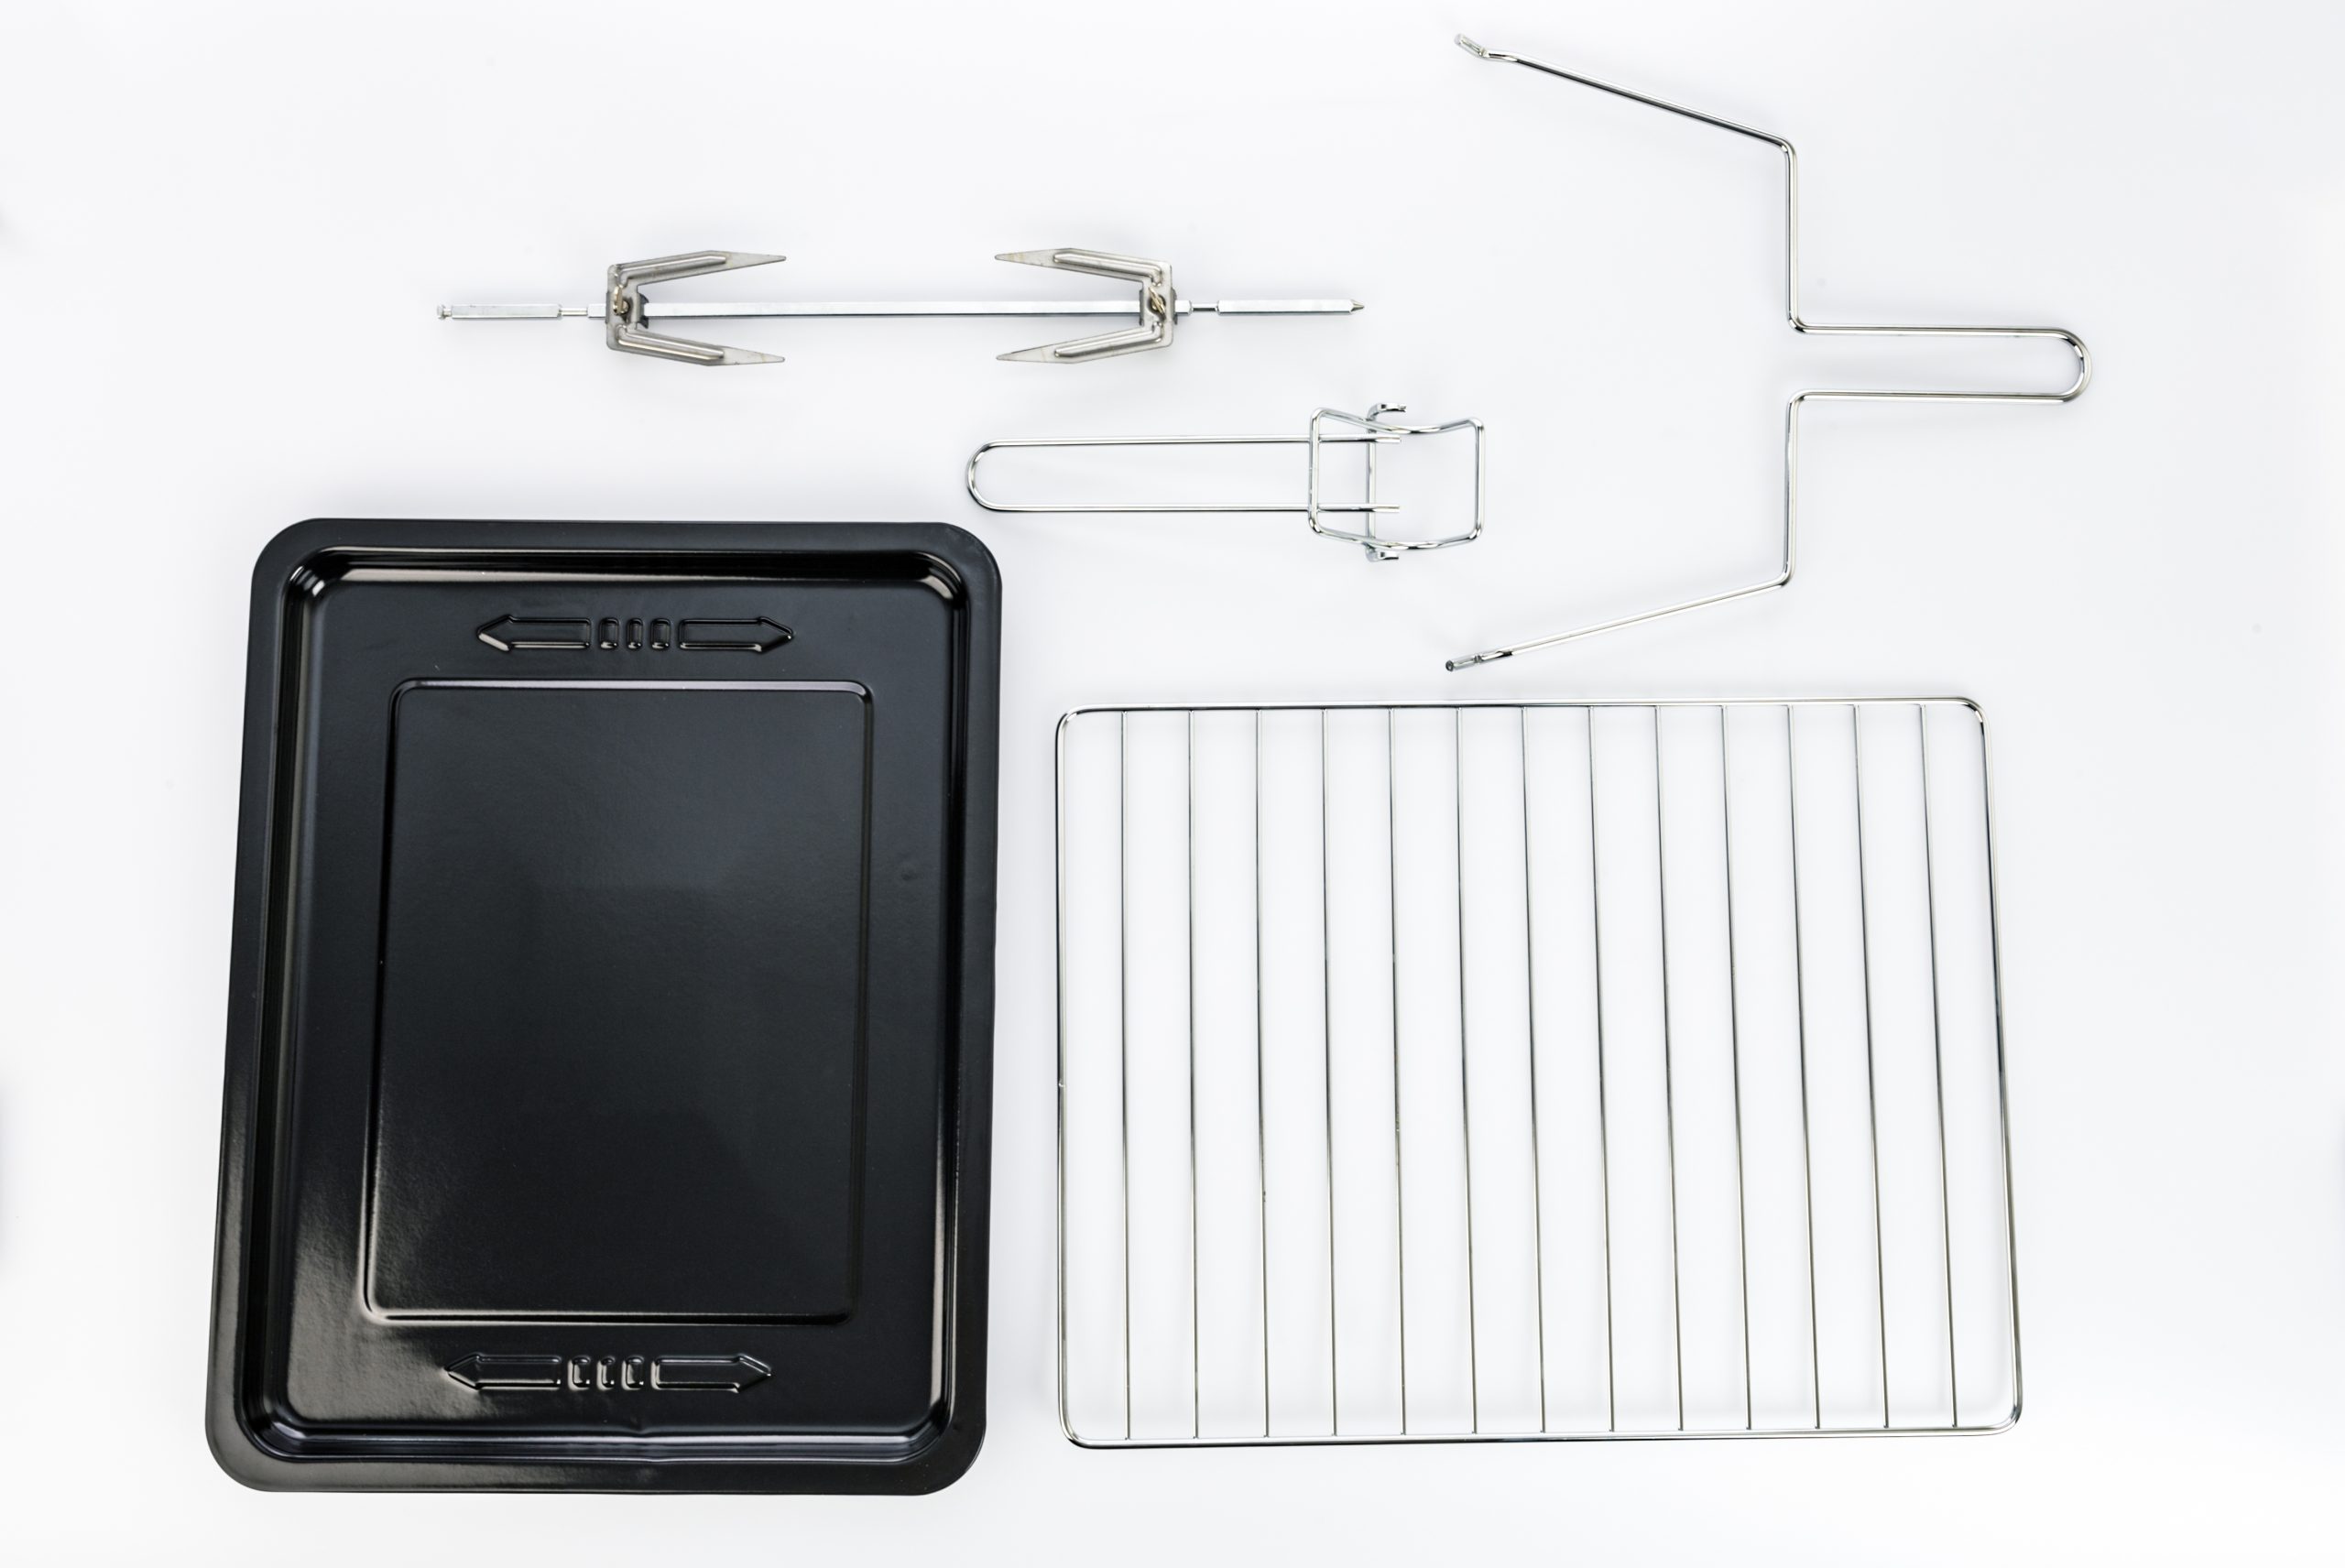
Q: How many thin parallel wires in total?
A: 13